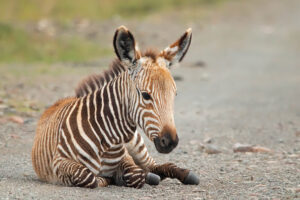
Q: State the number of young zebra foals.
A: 1